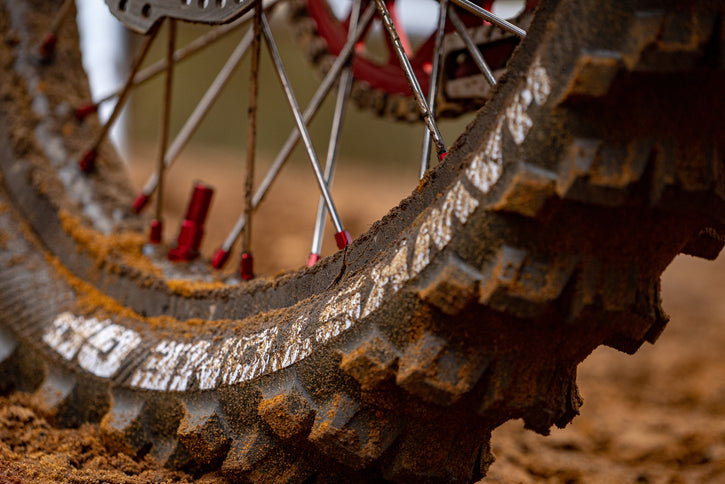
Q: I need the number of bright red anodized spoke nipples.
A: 10